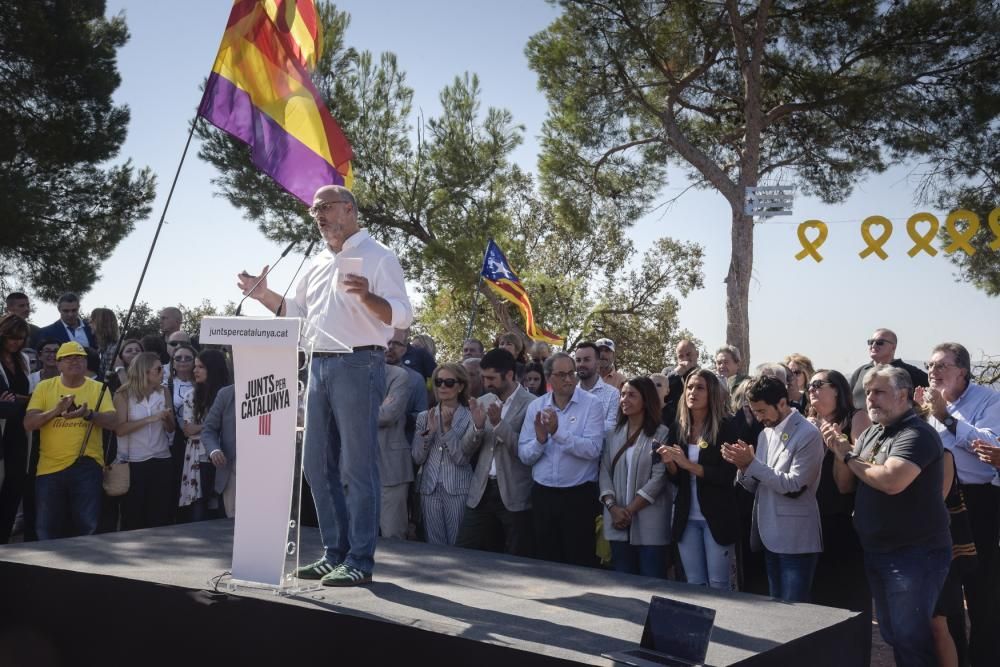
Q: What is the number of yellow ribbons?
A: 5